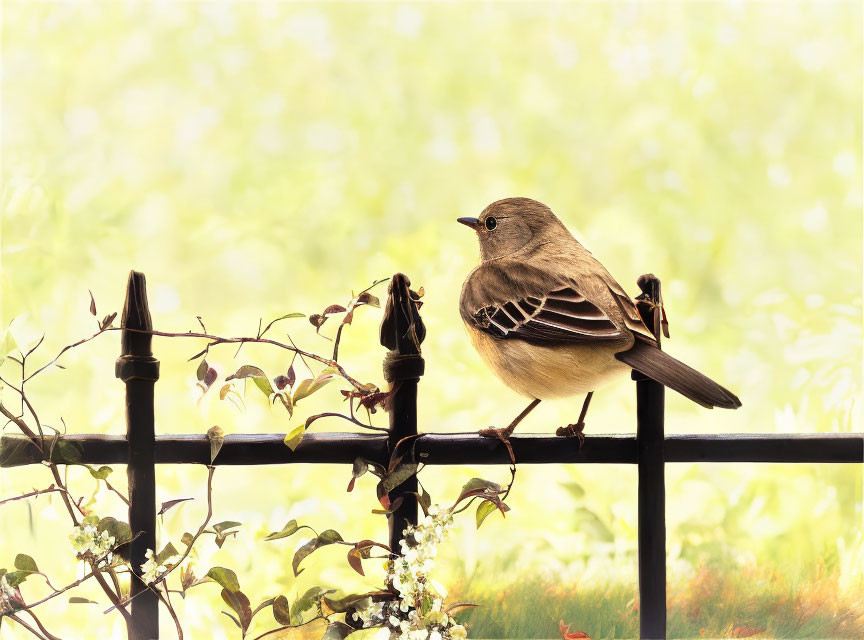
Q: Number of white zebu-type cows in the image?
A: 0